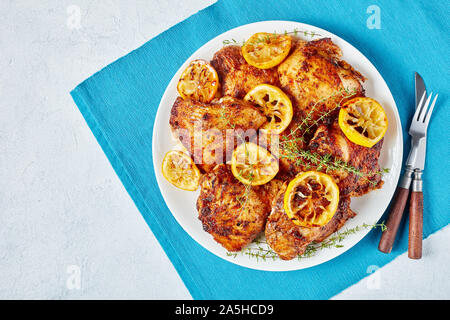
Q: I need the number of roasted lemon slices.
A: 7